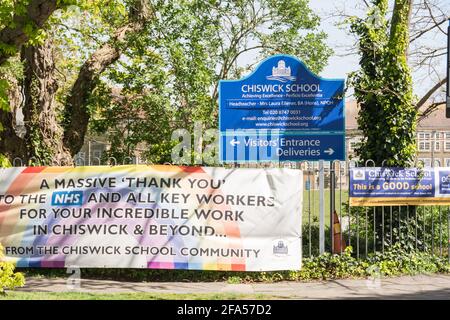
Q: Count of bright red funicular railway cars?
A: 0